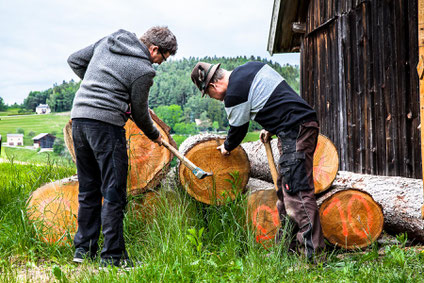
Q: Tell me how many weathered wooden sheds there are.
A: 1